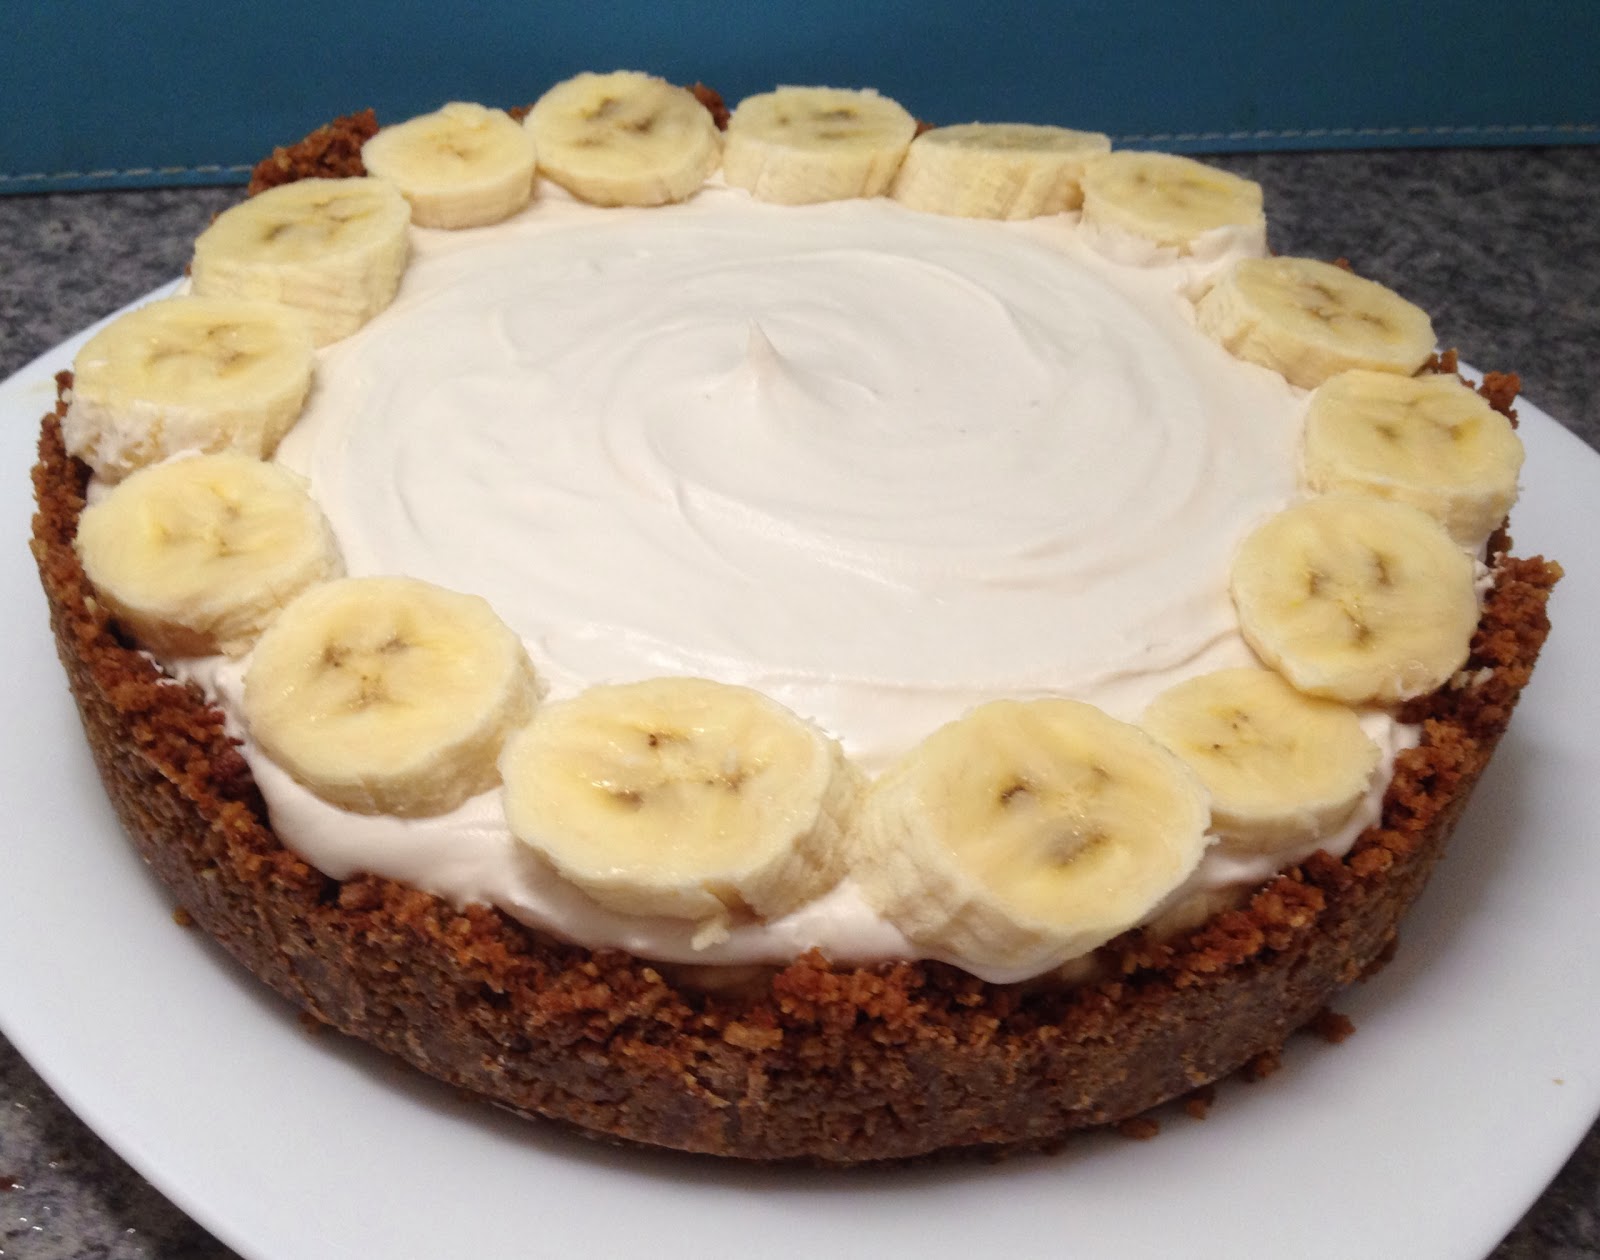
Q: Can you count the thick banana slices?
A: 15